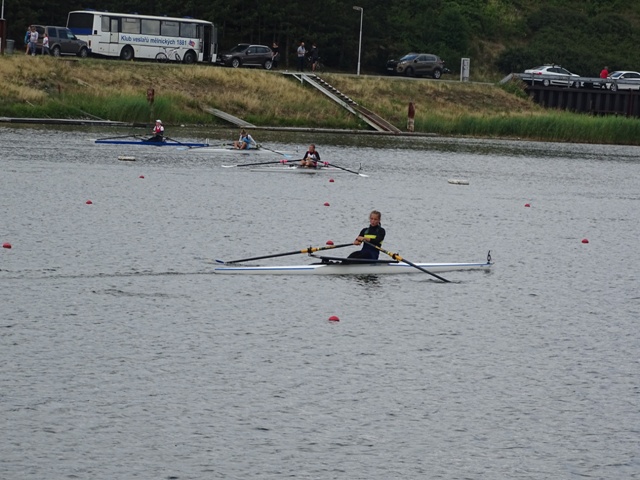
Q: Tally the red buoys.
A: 9